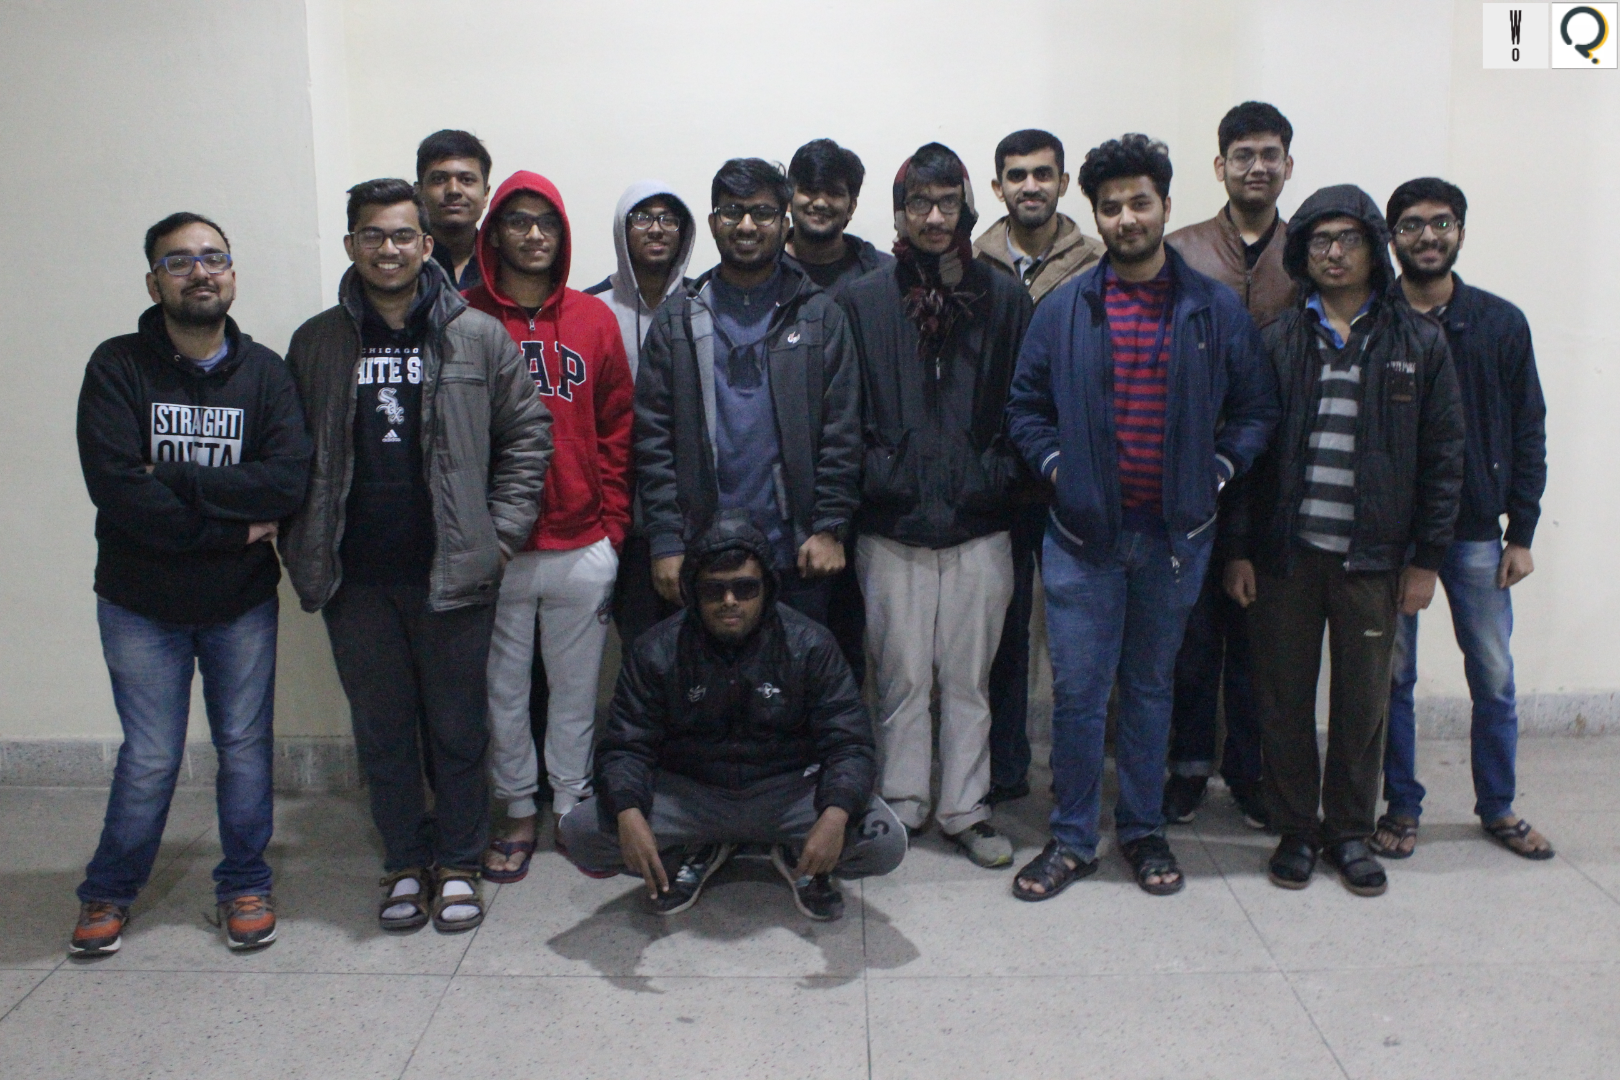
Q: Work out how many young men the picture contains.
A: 14